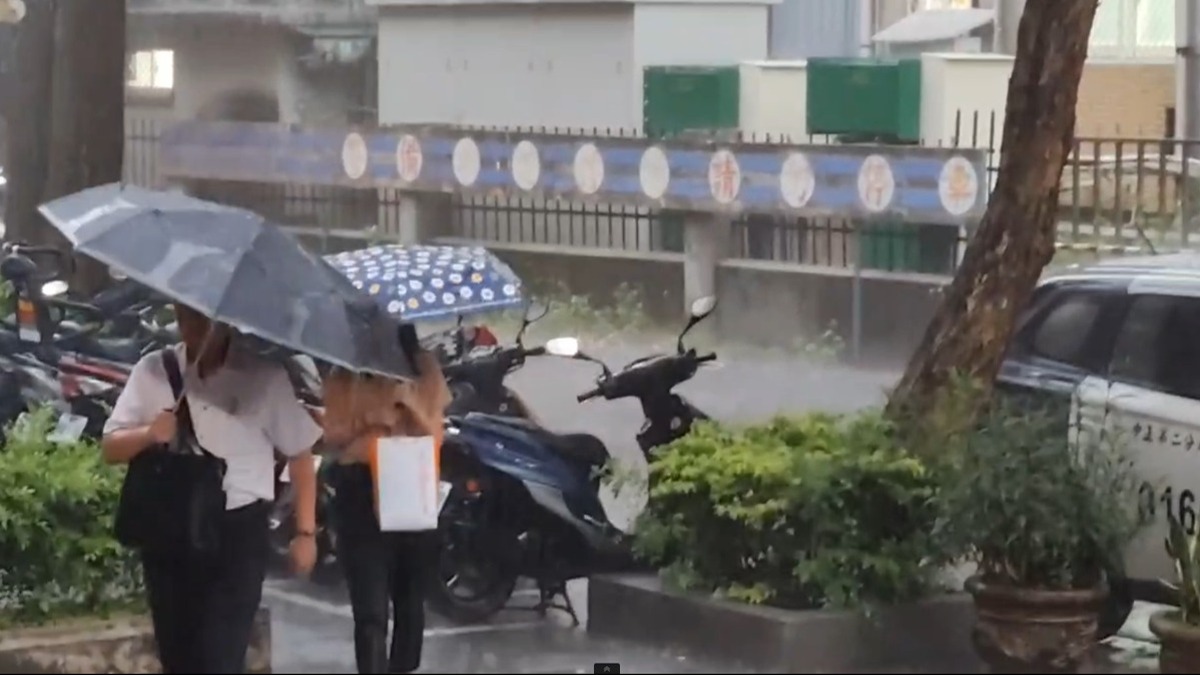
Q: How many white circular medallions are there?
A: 10